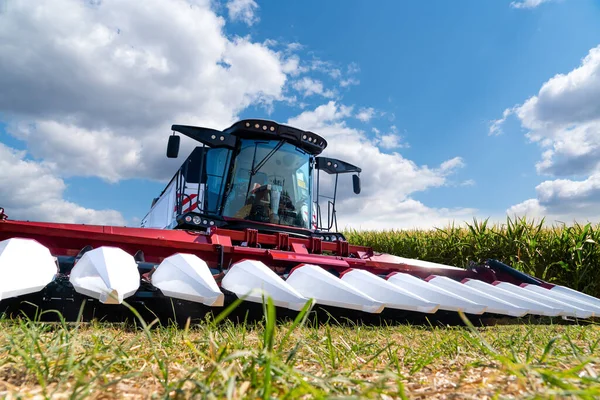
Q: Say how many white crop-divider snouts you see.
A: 12